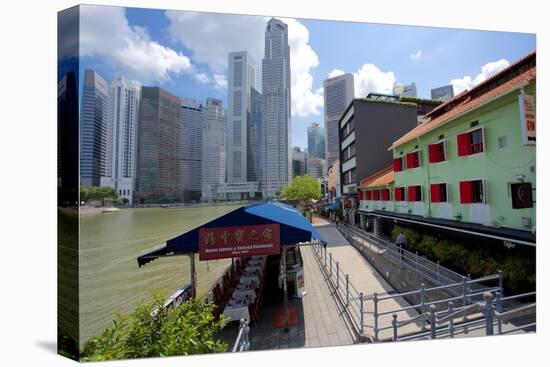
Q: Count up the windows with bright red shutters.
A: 12